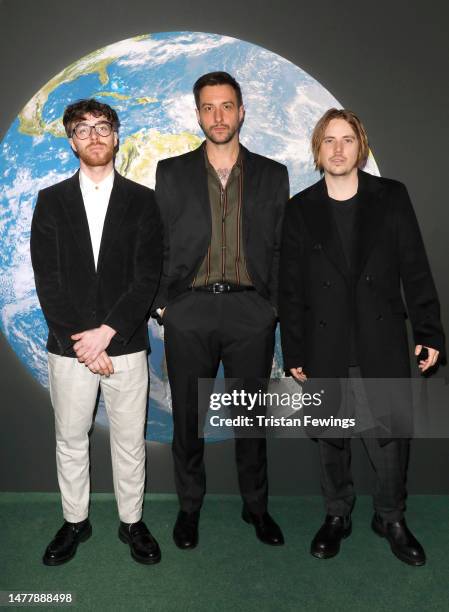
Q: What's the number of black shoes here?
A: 6